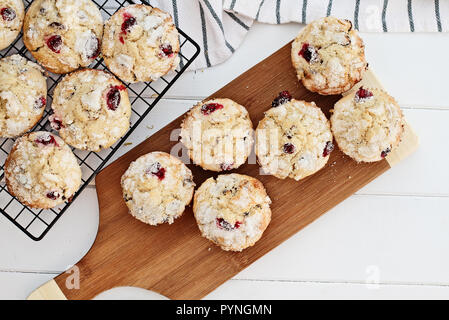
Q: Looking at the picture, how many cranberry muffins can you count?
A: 12